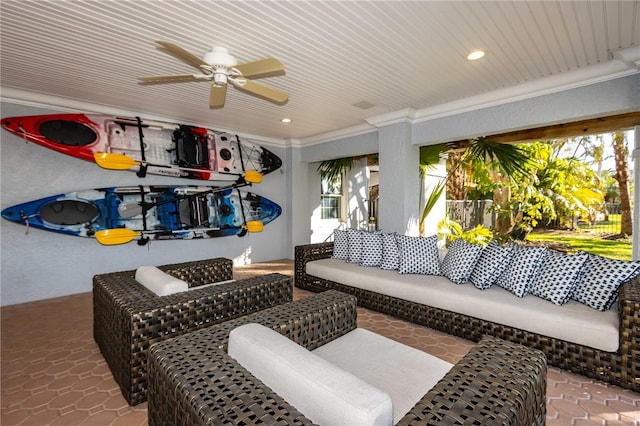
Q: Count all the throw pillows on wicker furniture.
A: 10